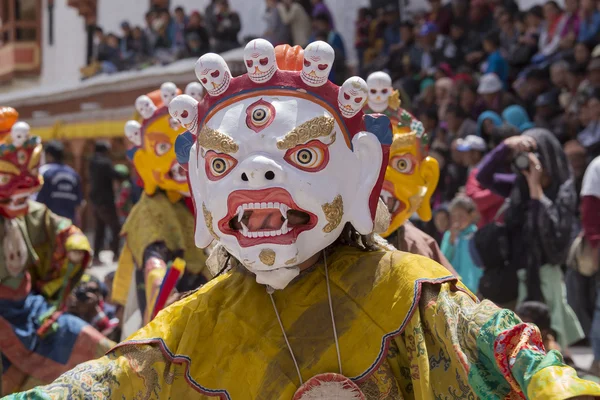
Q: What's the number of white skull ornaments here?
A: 11